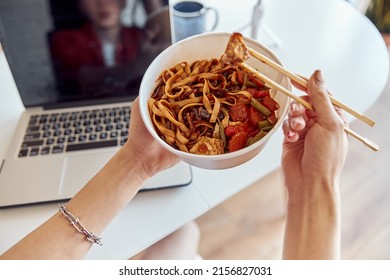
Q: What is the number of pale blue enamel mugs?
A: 1